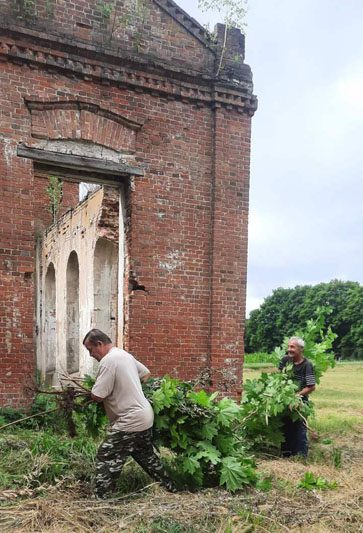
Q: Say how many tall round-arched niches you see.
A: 3